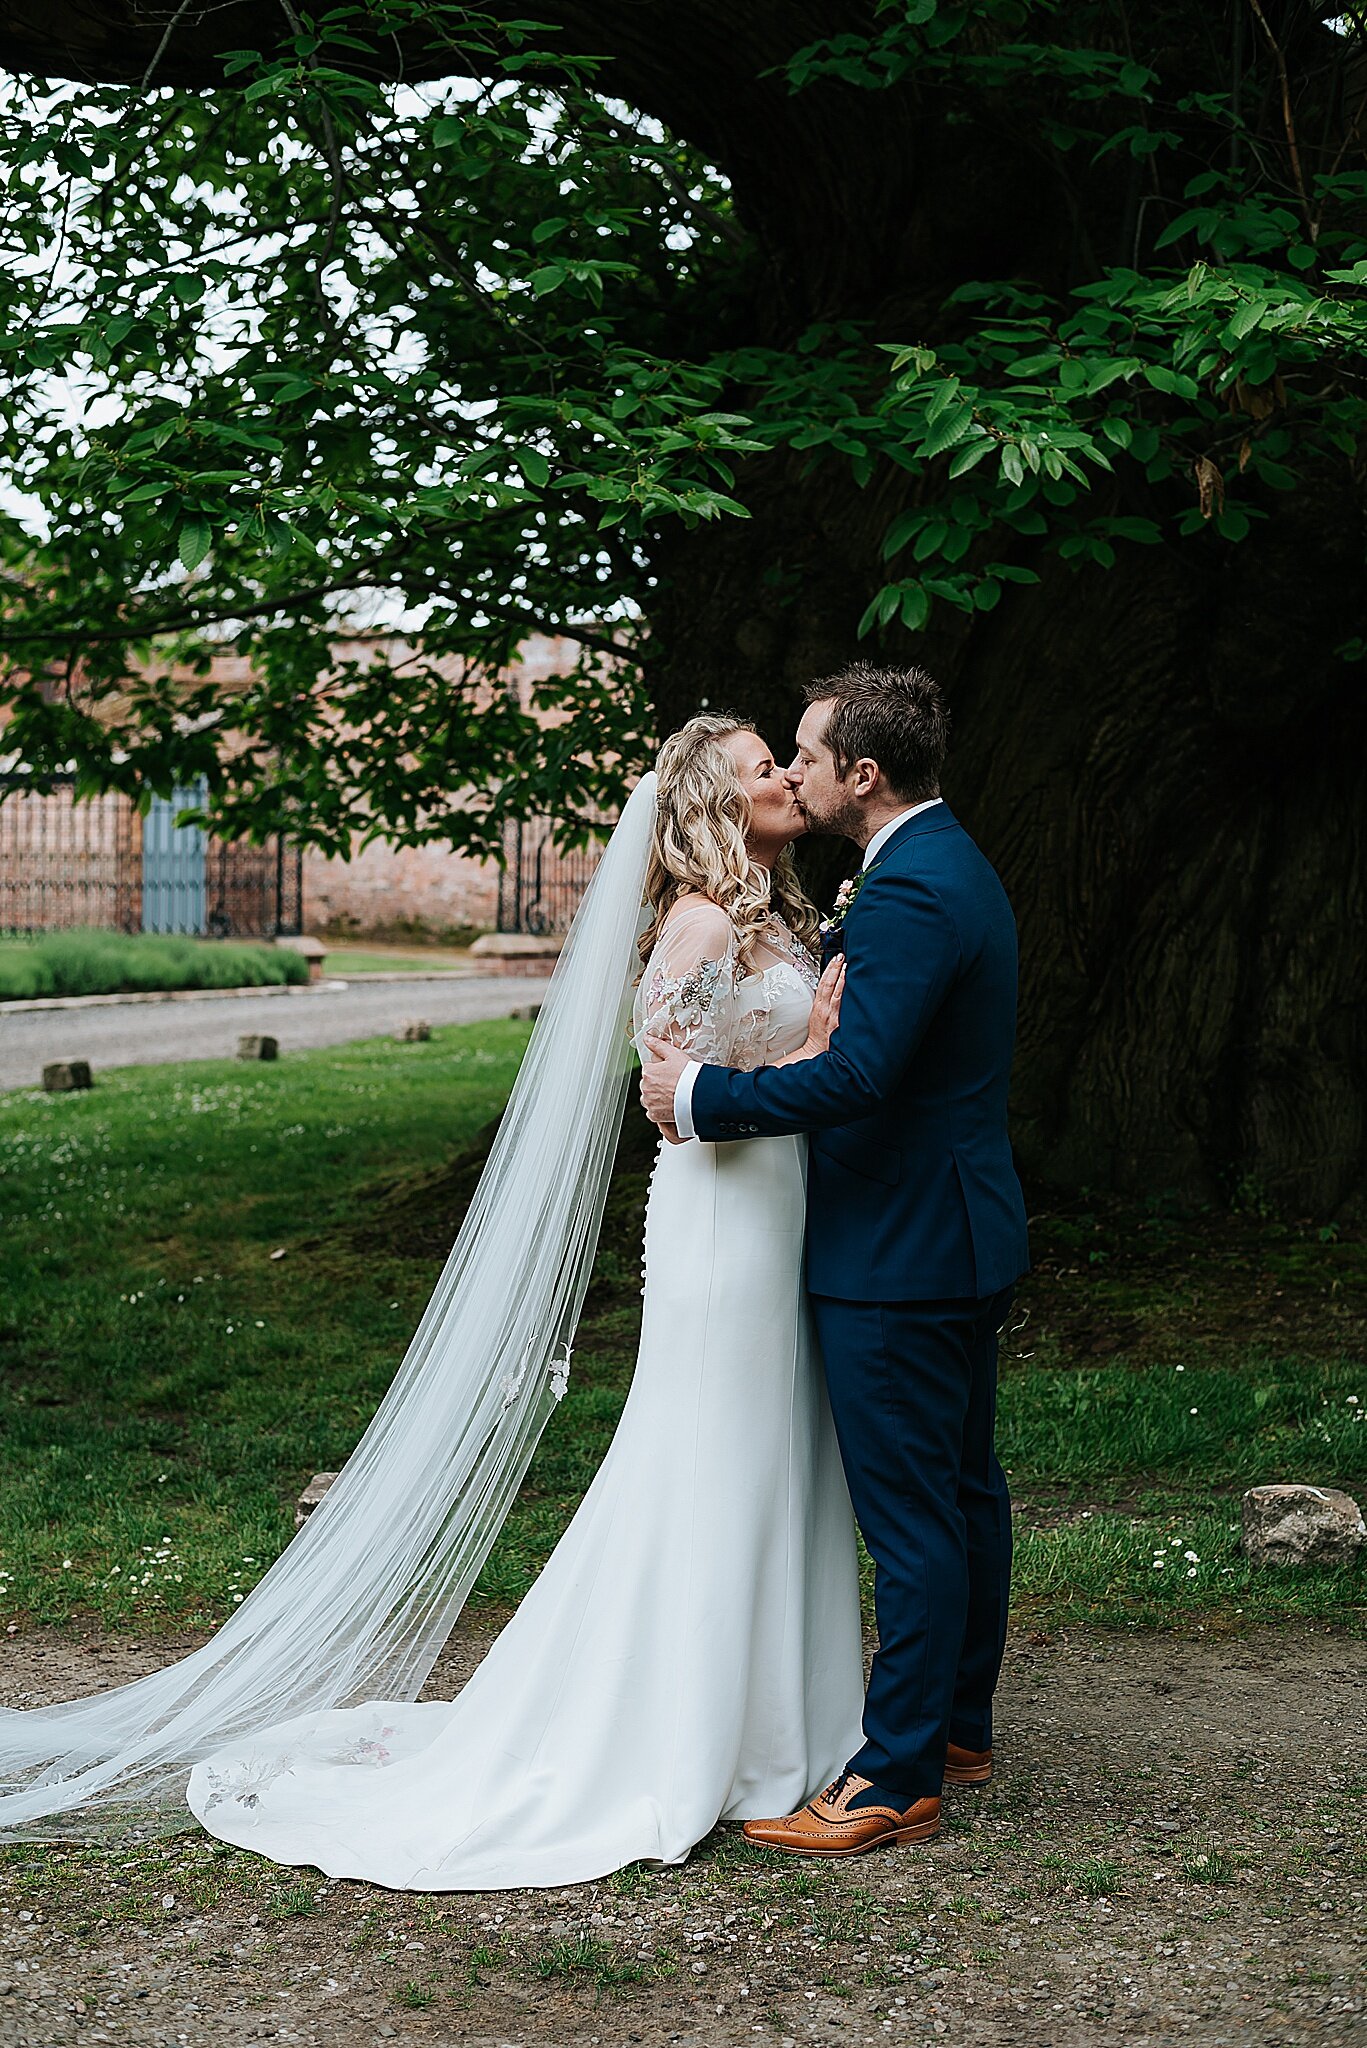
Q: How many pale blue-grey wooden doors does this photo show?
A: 1